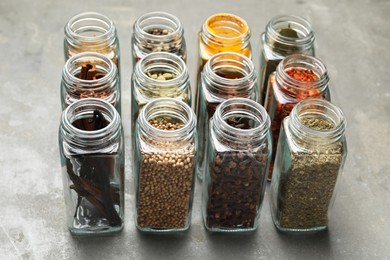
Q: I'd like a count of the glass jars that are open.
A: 12